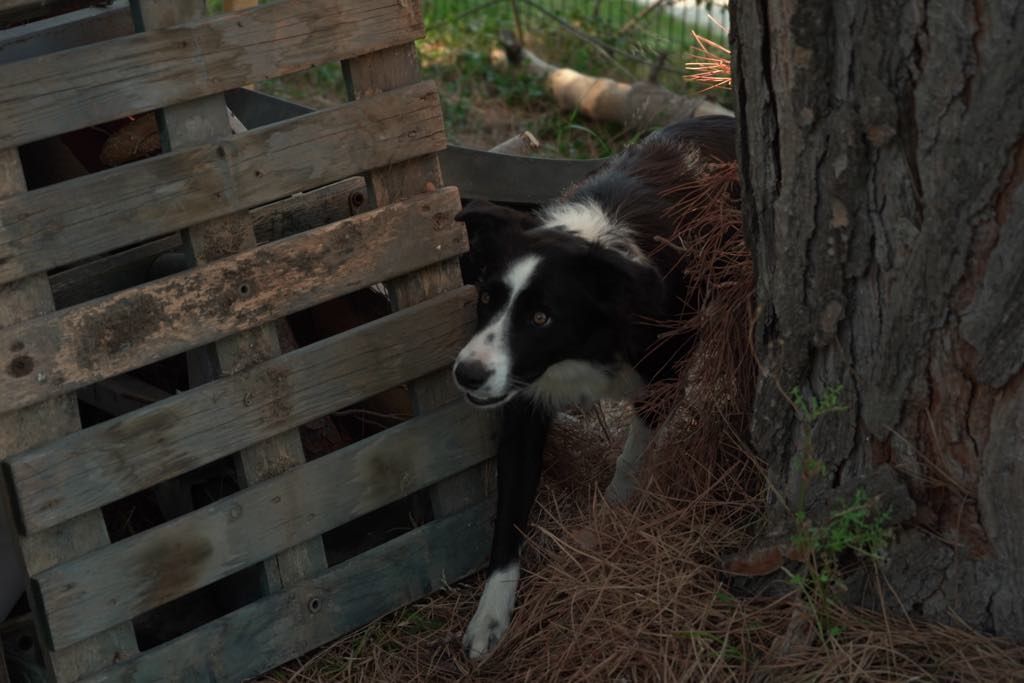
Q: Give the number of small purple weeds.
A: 0